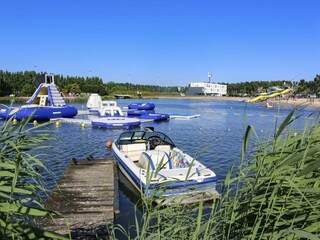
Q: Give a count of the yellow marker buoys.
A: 4